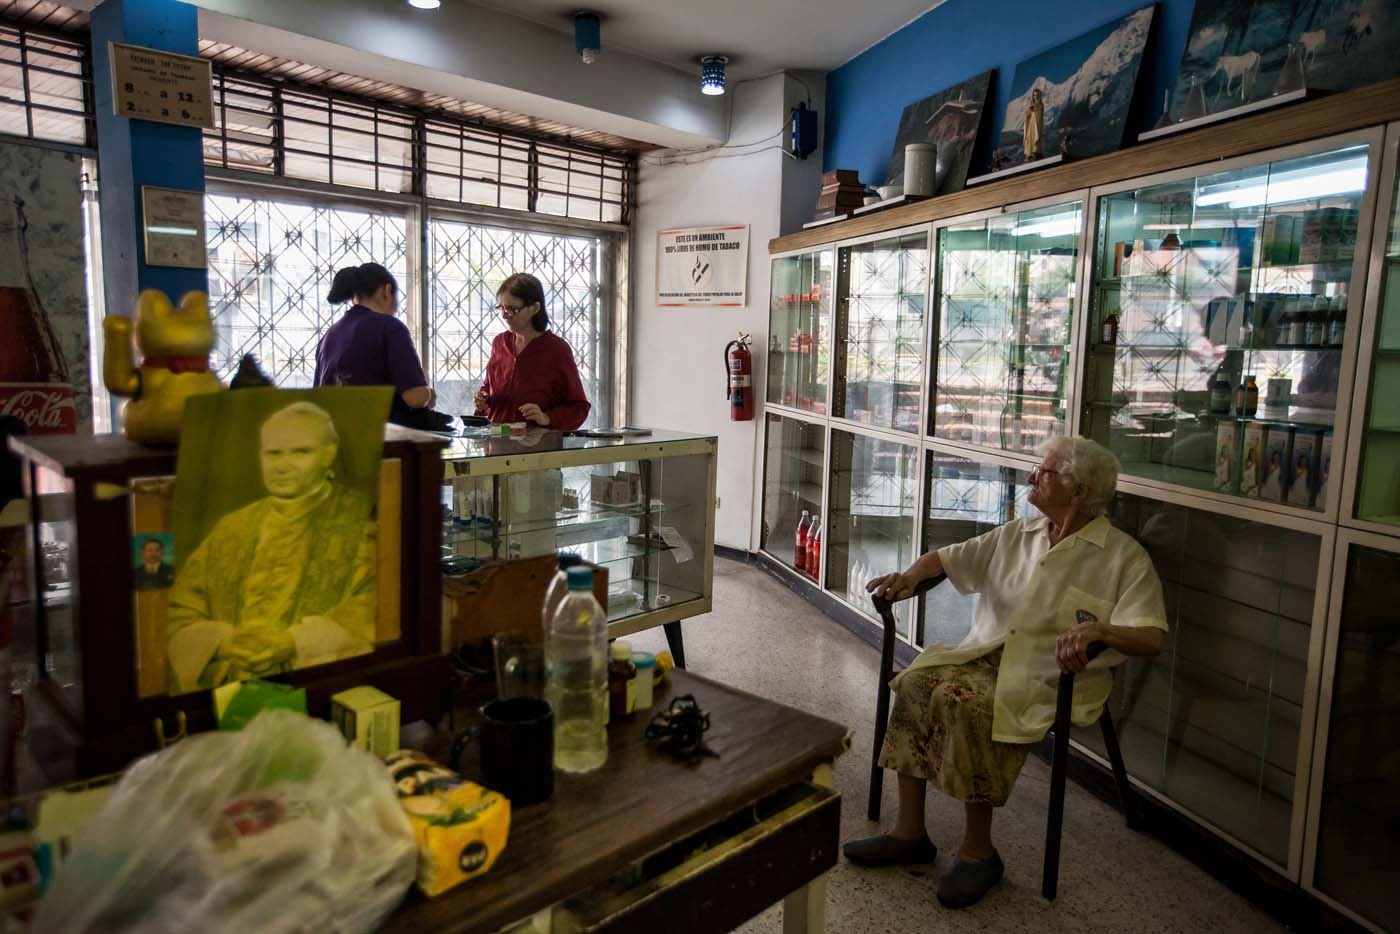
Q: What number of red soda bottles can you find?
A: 3